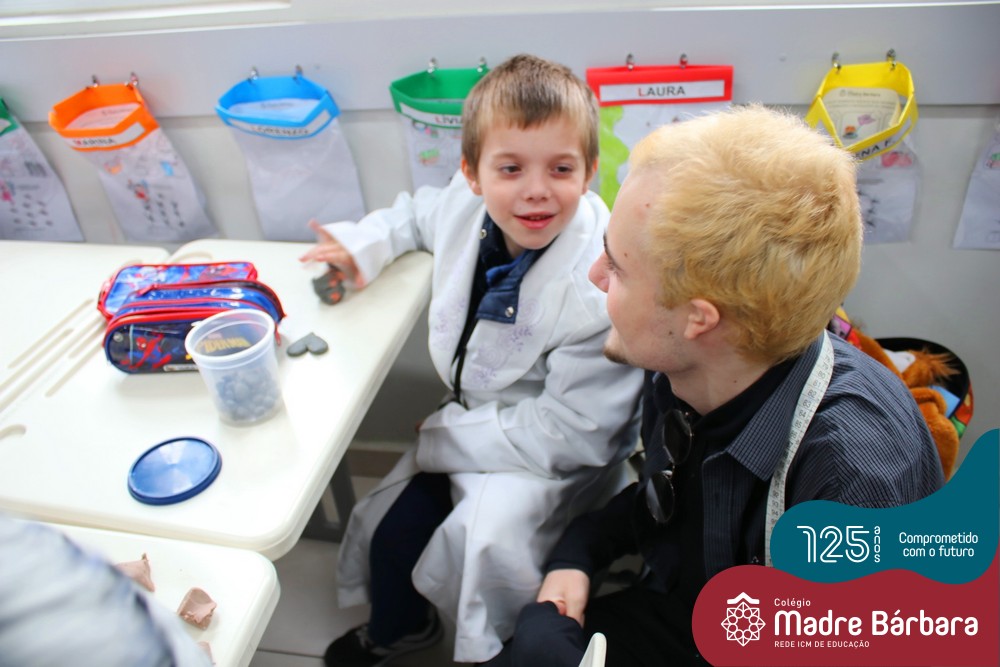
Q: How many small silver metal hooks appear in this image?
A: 10